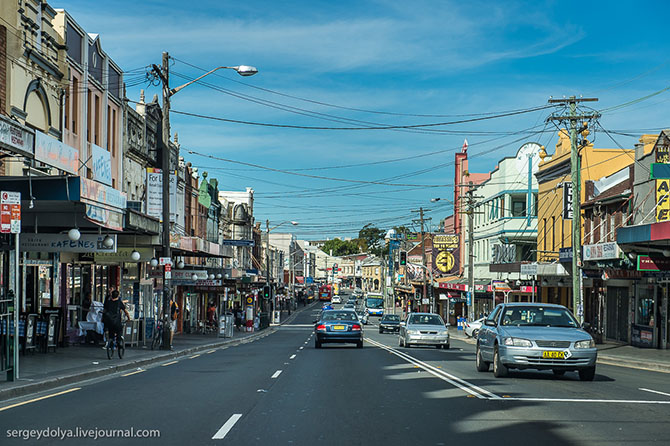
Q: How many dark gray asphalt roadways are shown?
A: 1